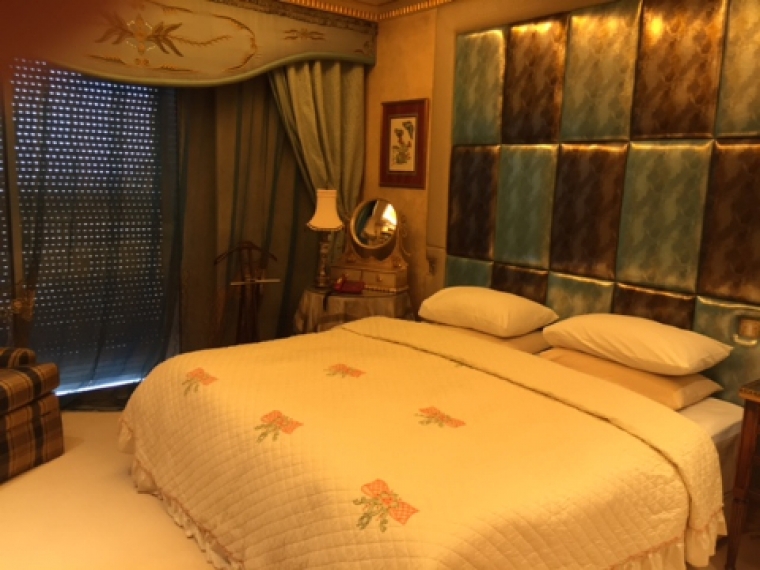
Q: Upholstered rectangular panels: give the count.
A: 15